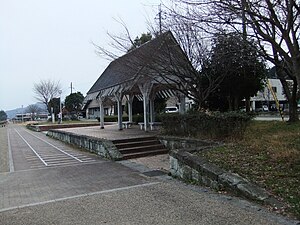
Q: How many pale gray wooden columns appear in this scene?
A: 6